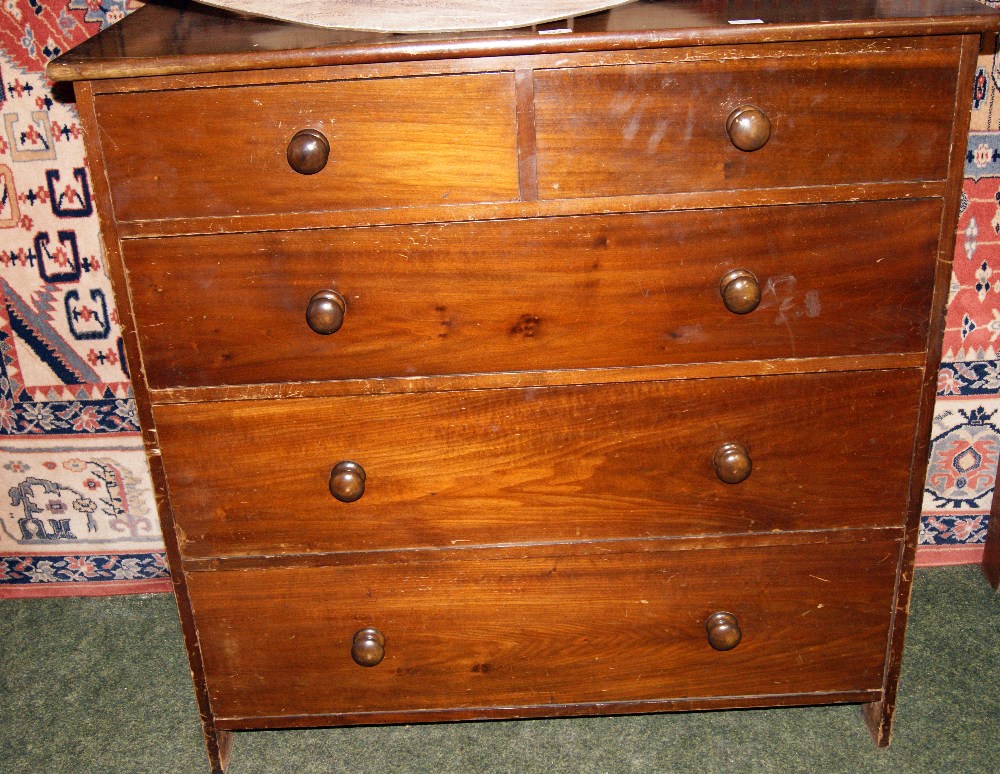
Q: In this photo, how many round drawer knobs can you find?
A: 8